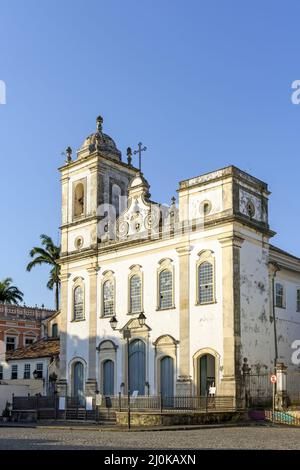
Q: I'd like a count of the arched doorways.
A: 5